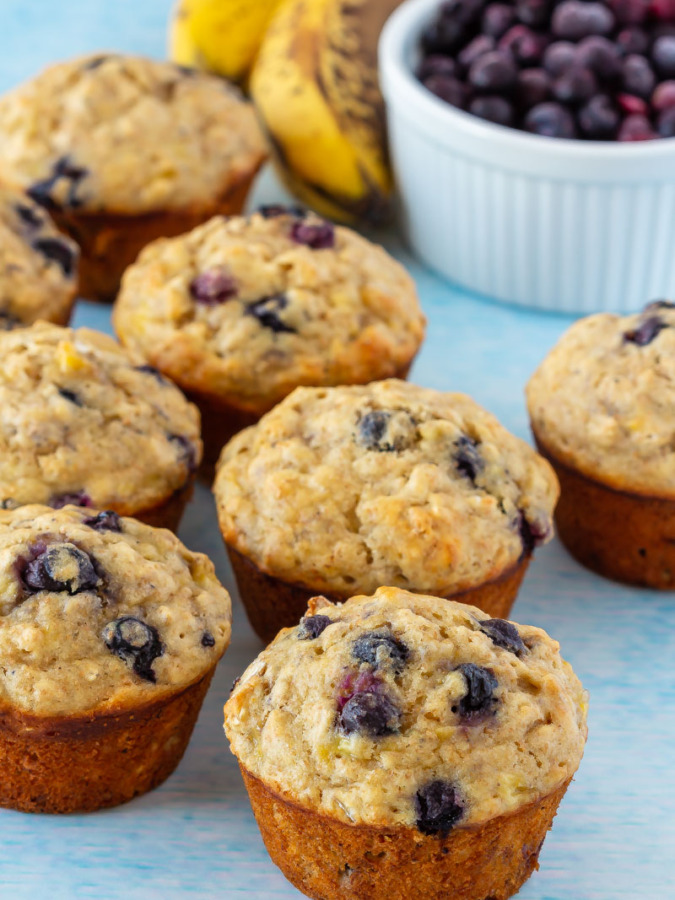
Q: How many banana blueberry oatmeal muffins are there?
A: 8